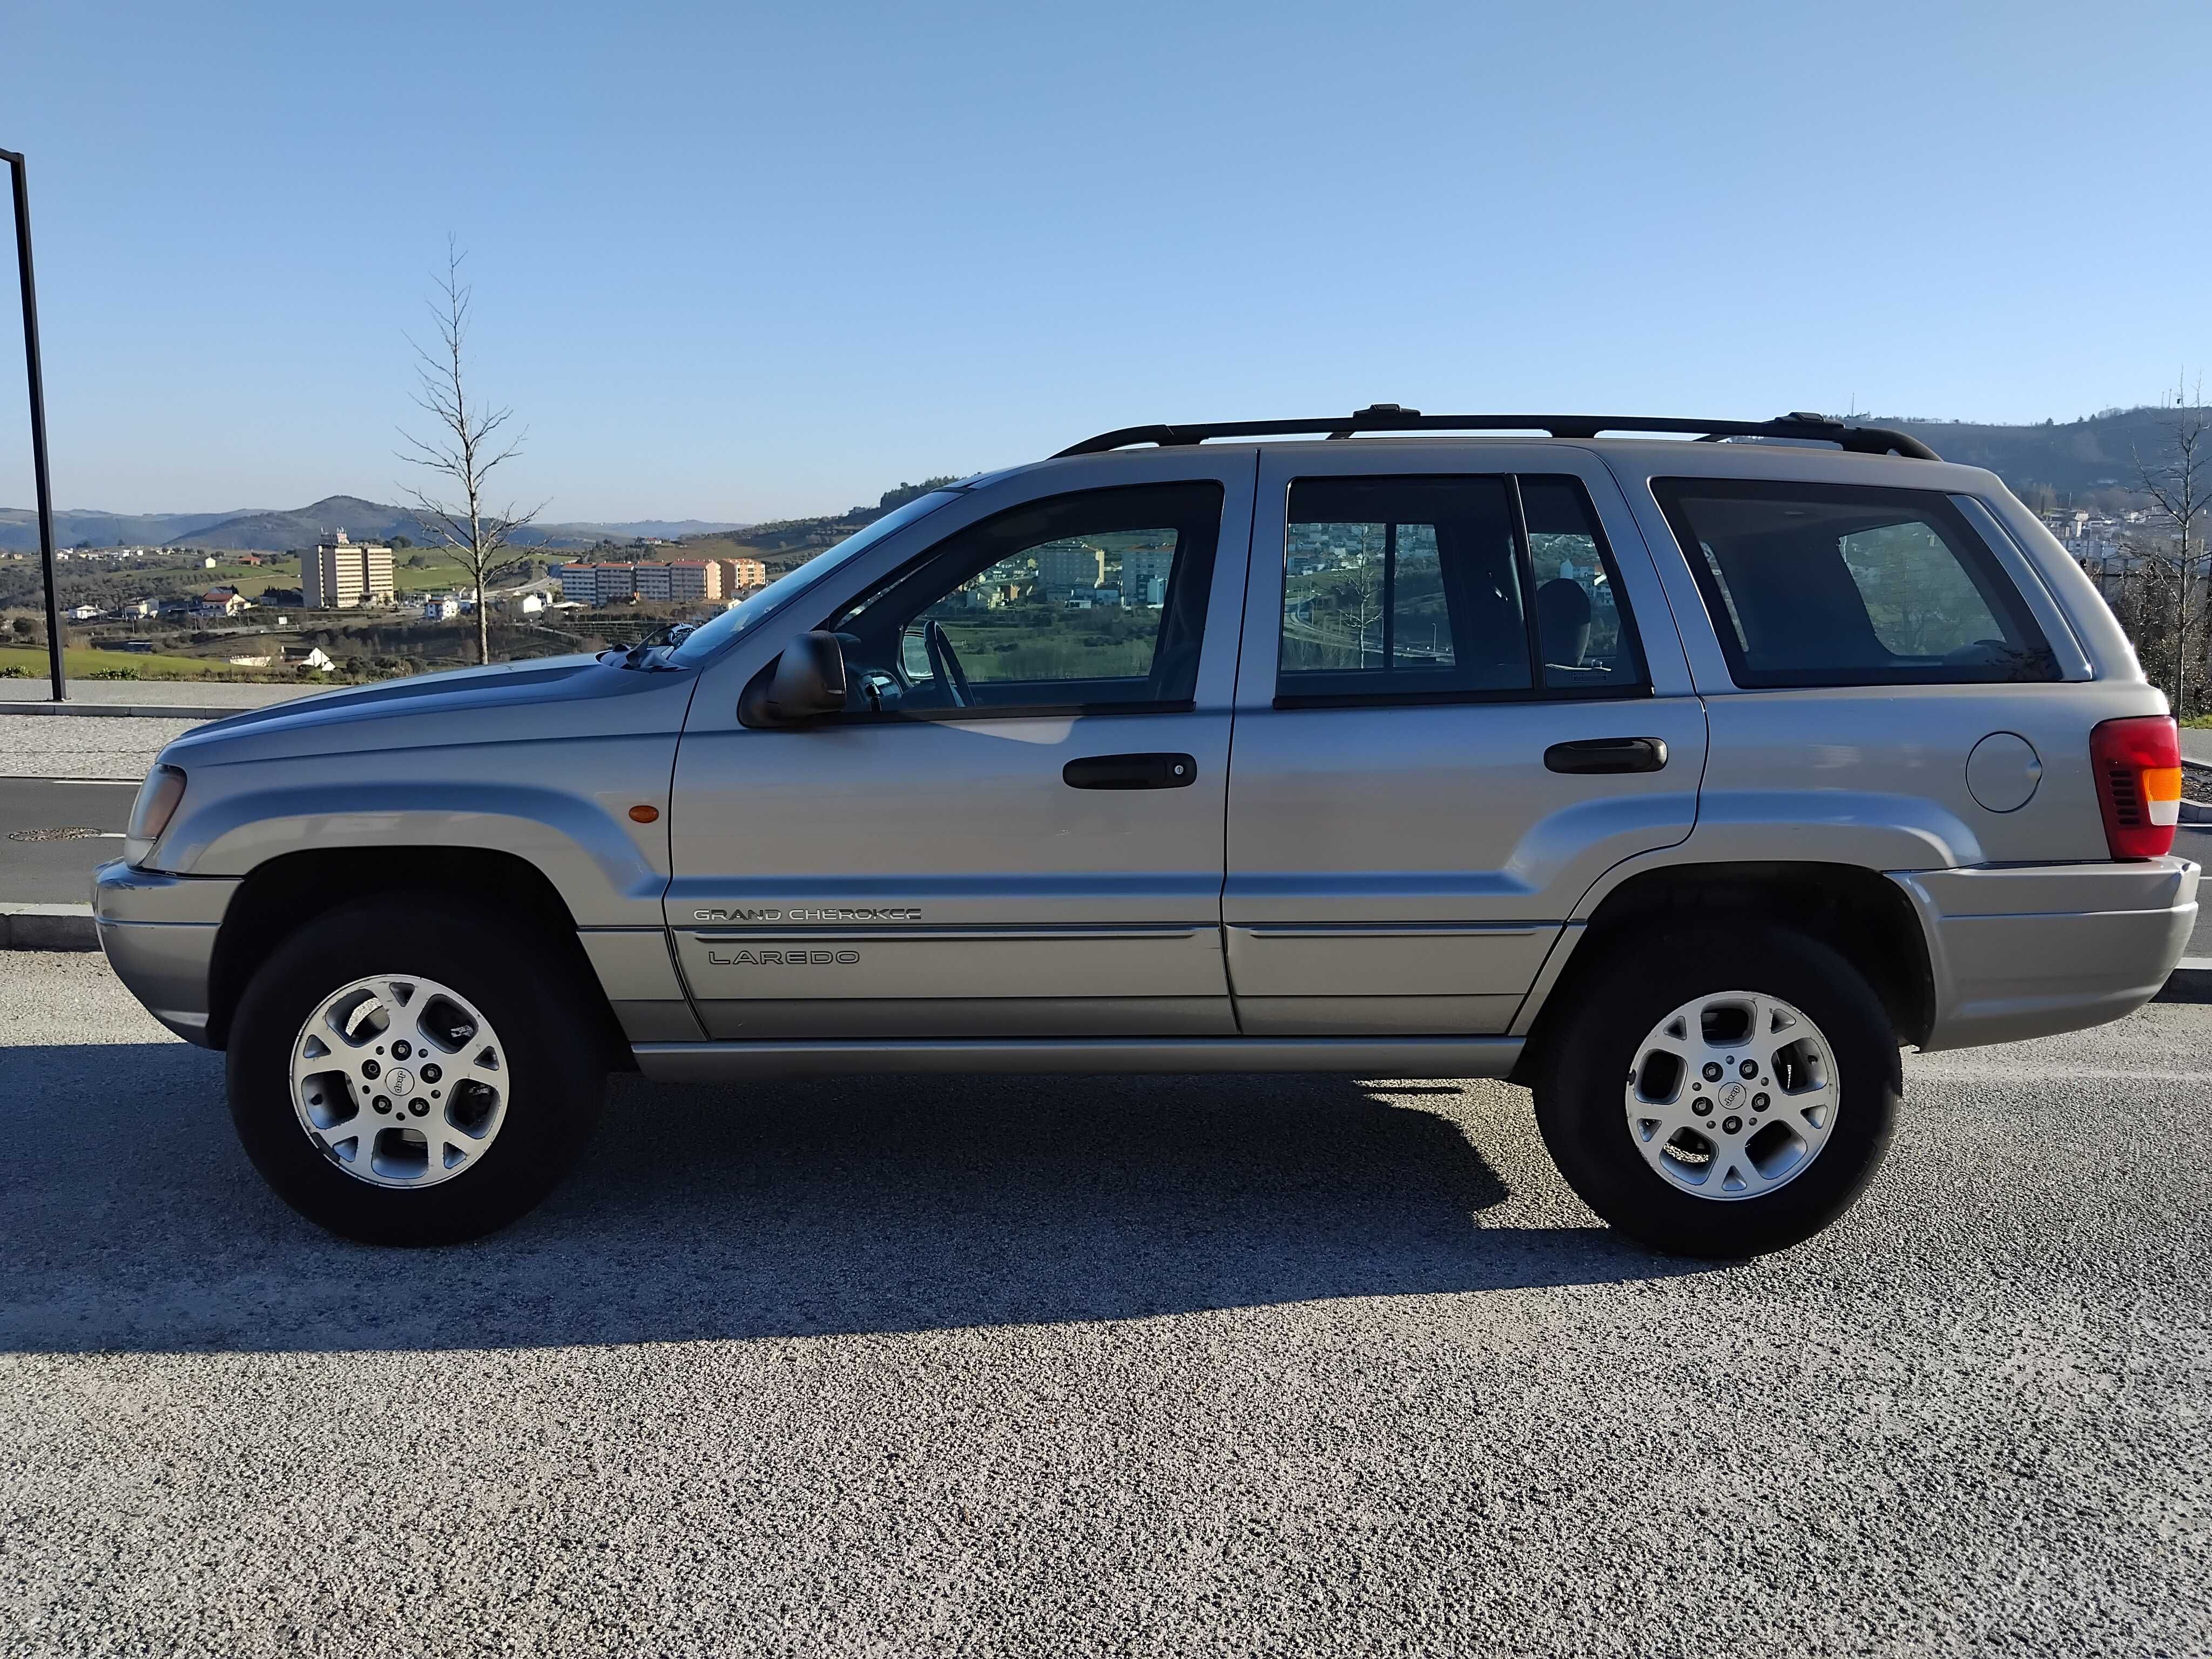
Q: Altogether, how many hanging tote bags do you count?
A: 0